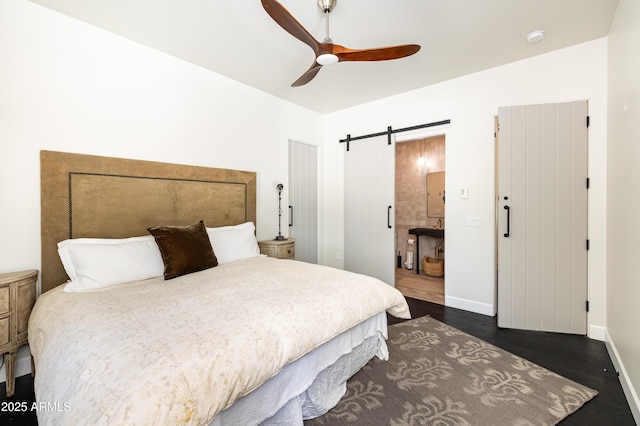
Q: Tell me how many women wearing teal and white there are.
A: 0